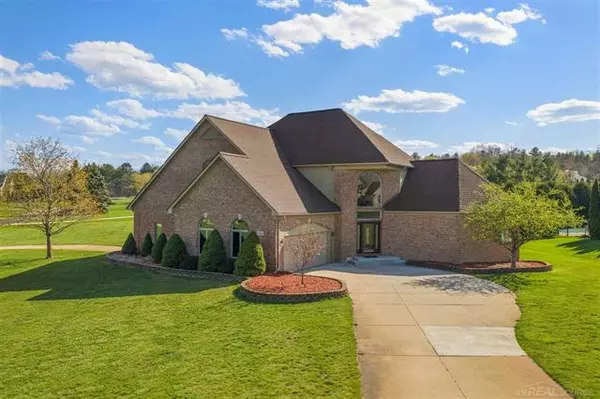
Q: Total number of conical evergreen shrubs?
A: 6